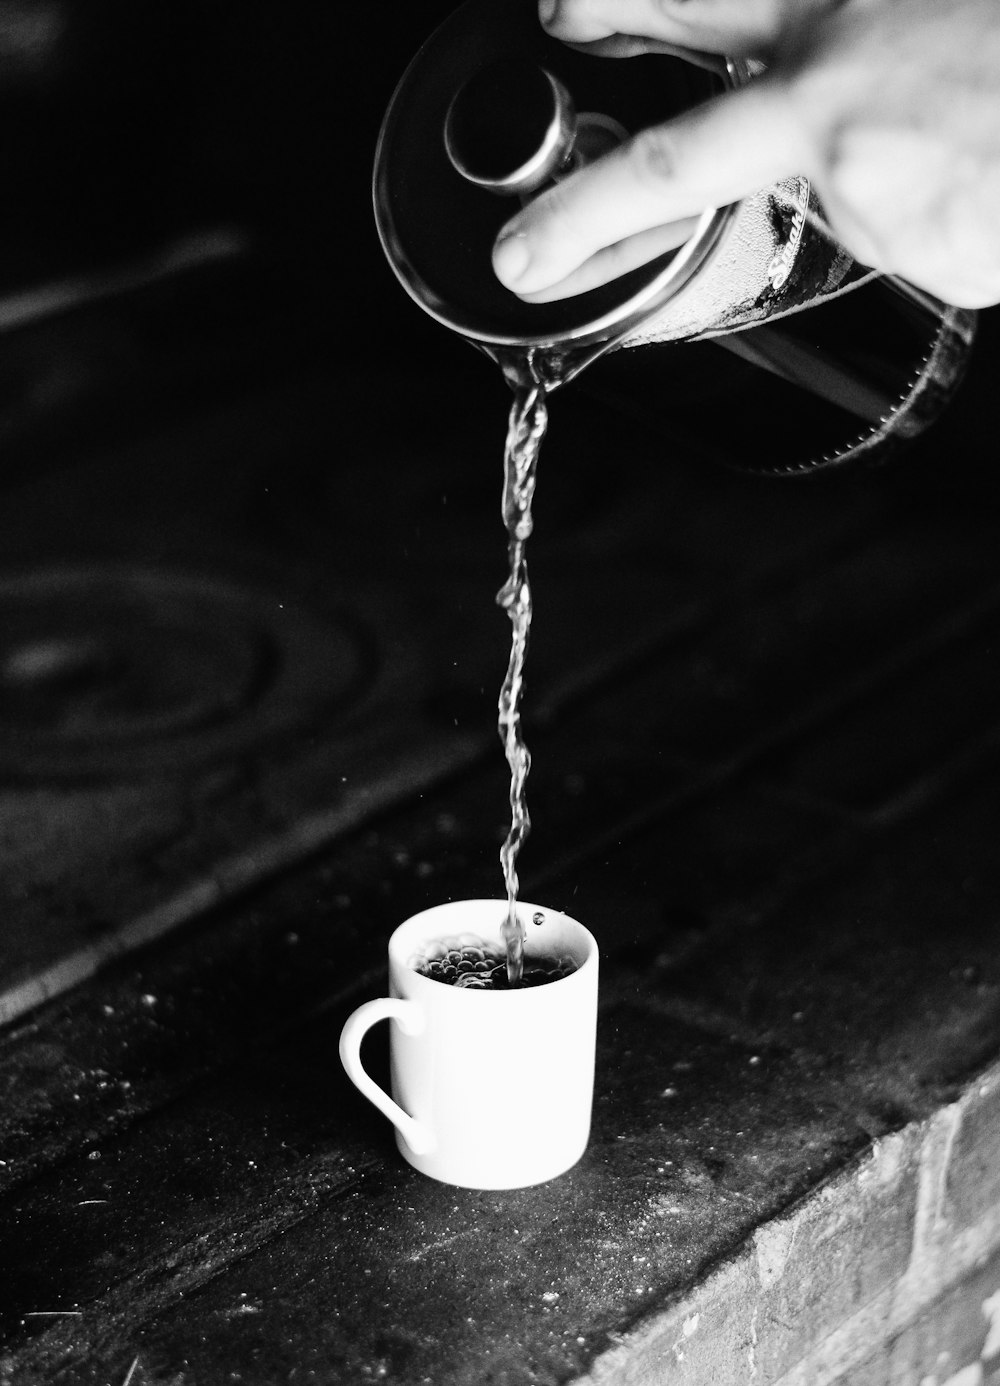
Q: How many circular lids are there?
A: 1